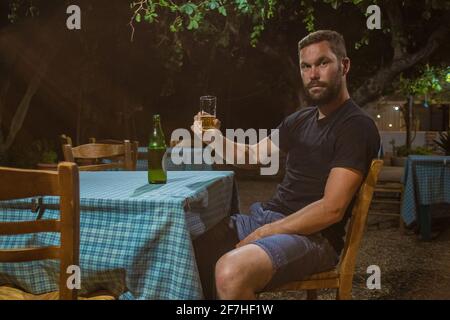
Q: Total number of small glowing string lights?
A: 3